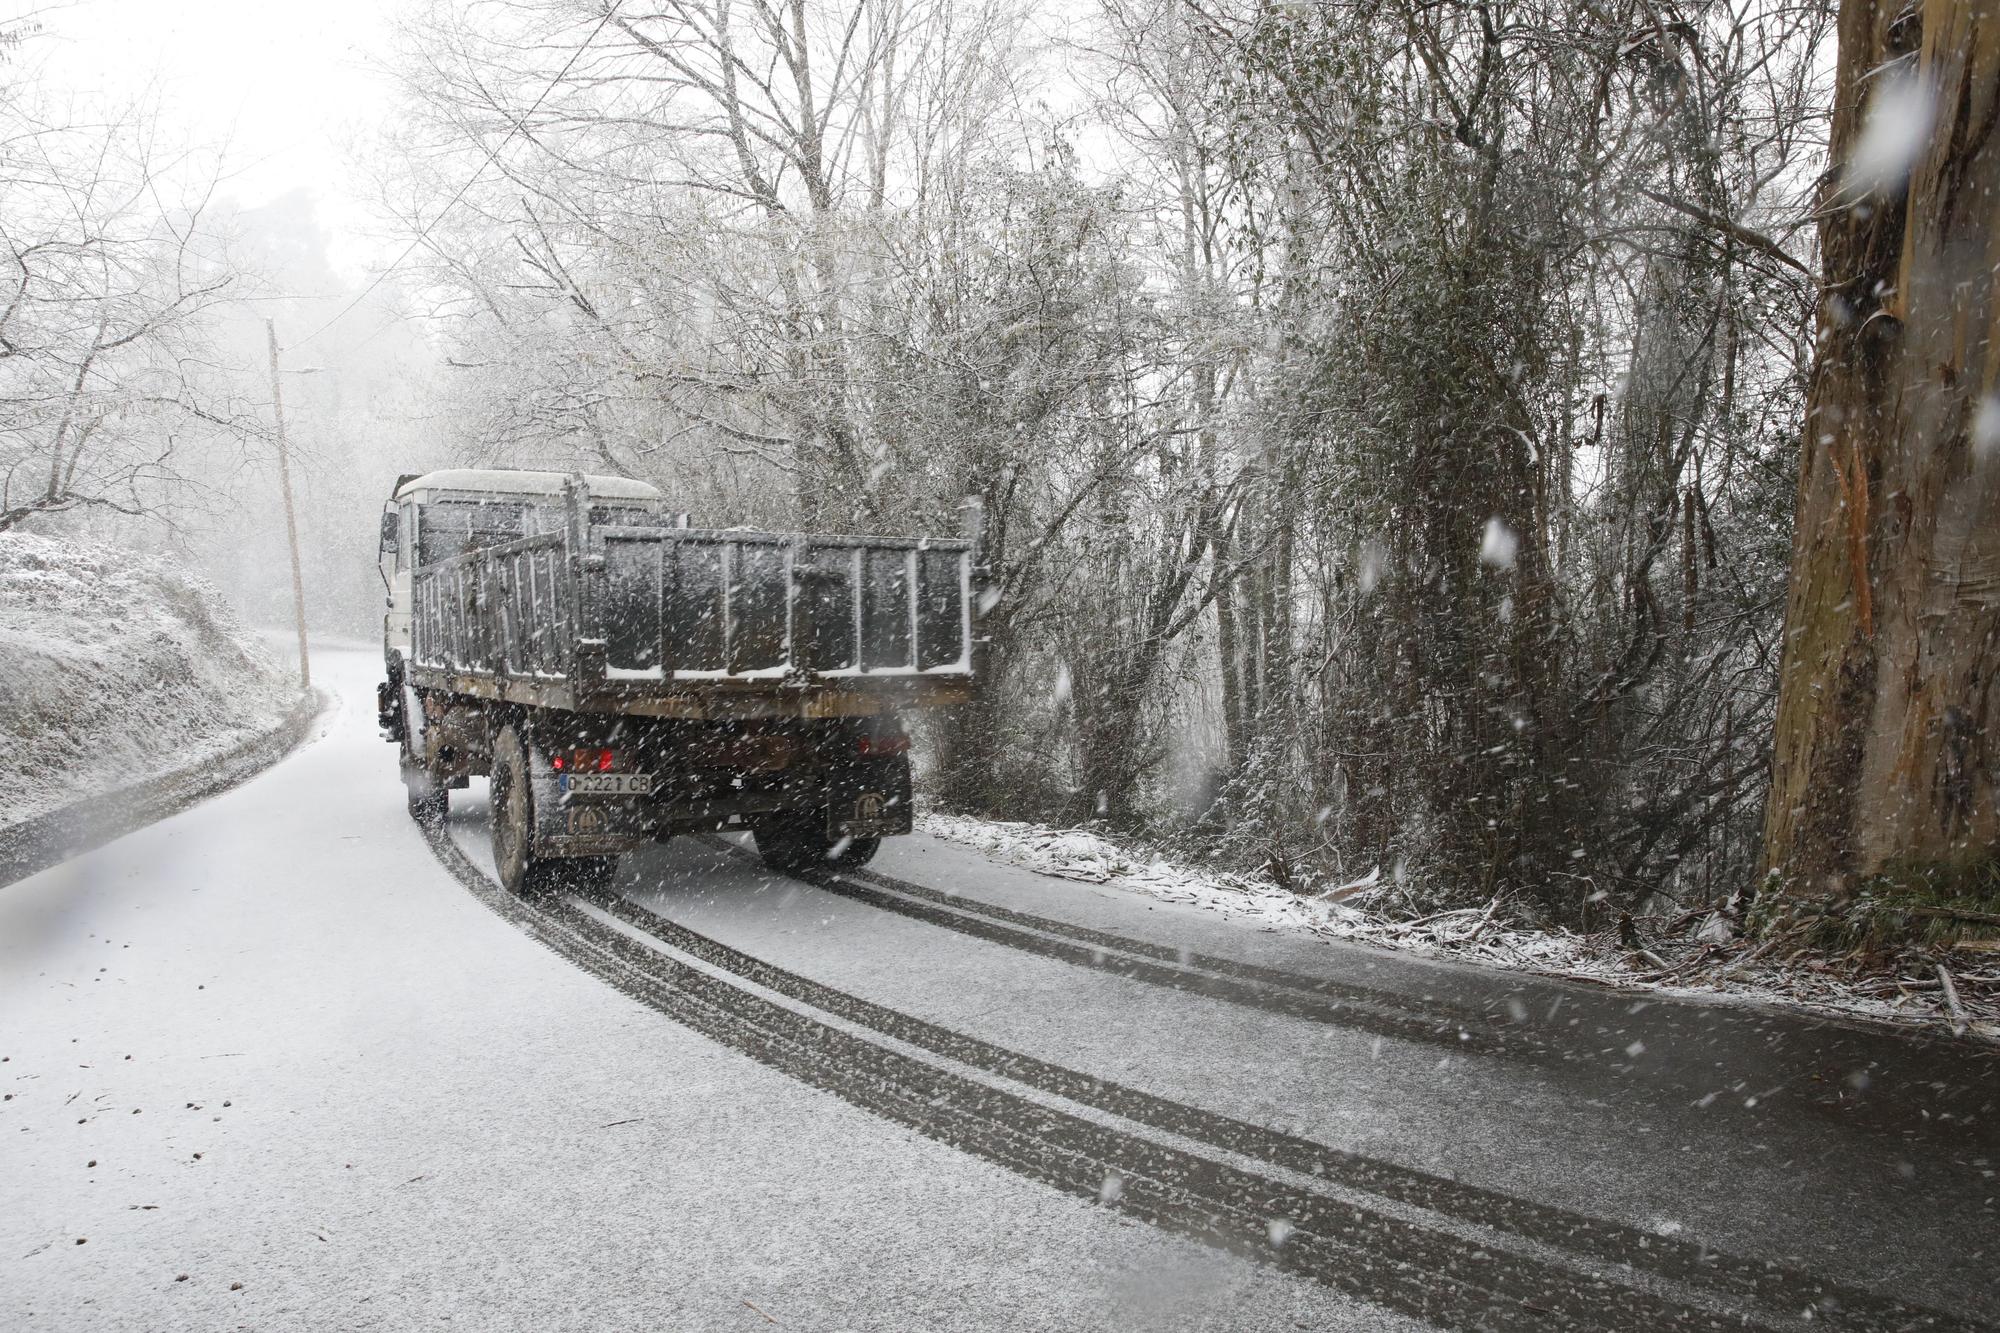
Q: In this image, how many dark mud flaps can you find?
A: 2